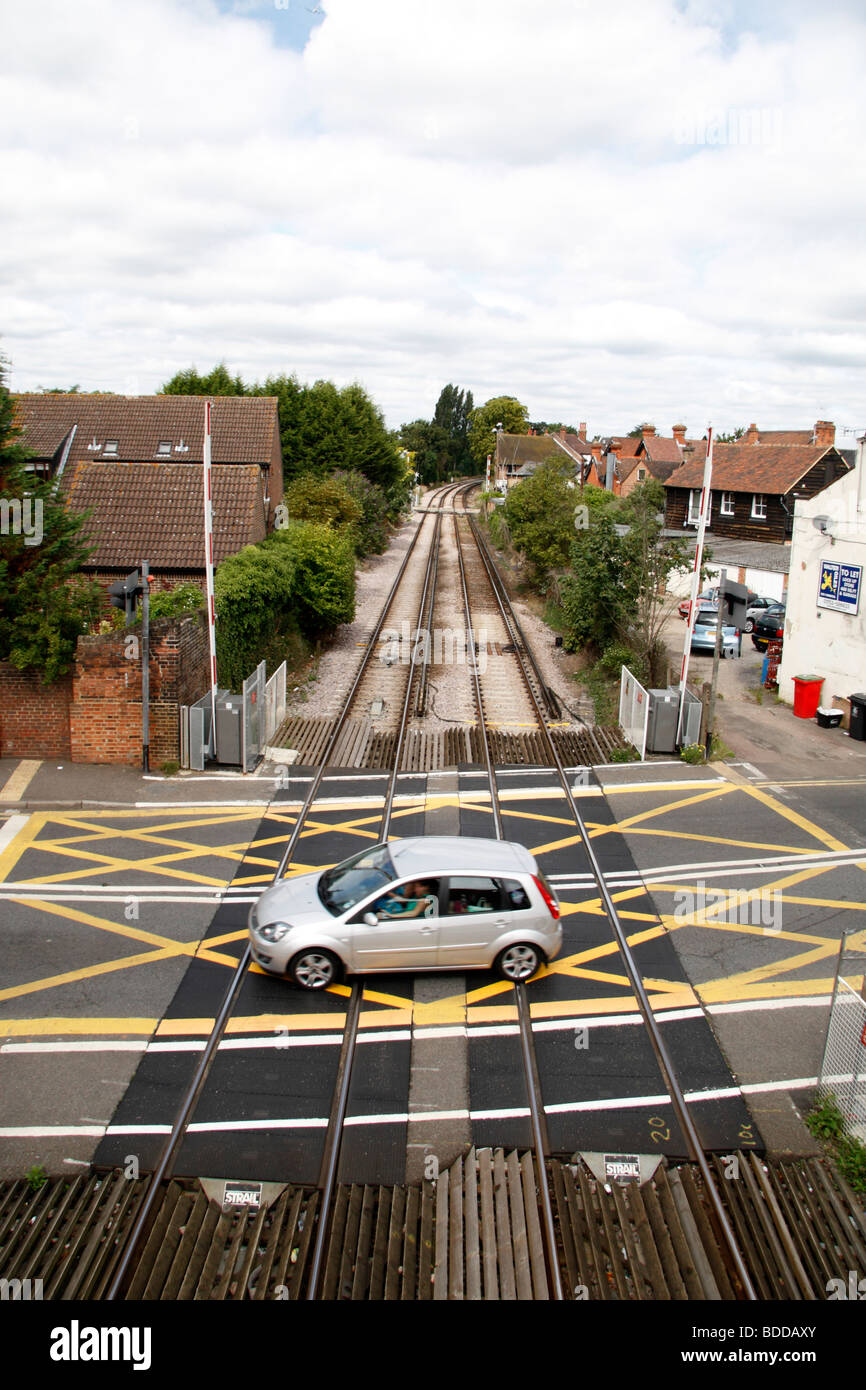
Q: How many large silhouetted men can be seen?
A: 0